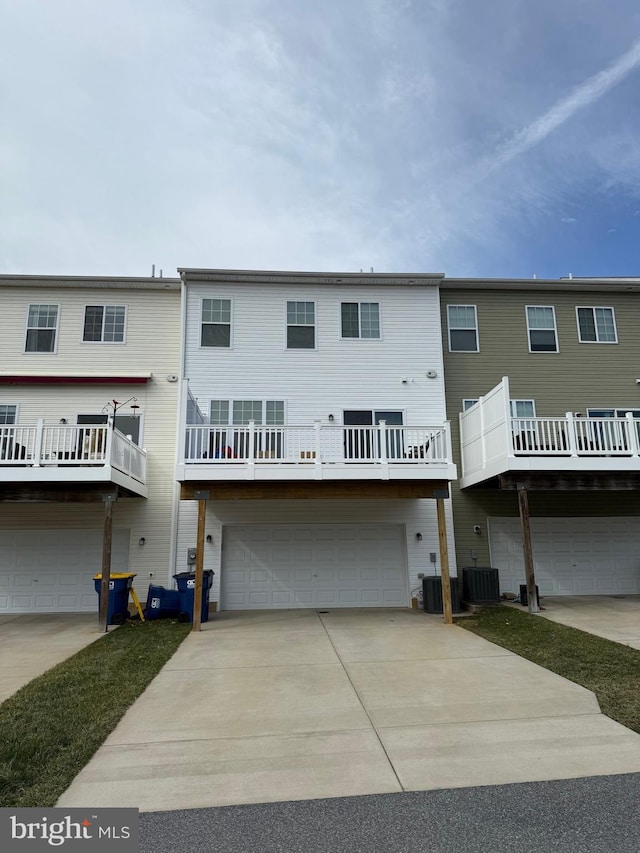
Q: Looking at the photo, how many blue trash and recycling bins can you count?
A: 3